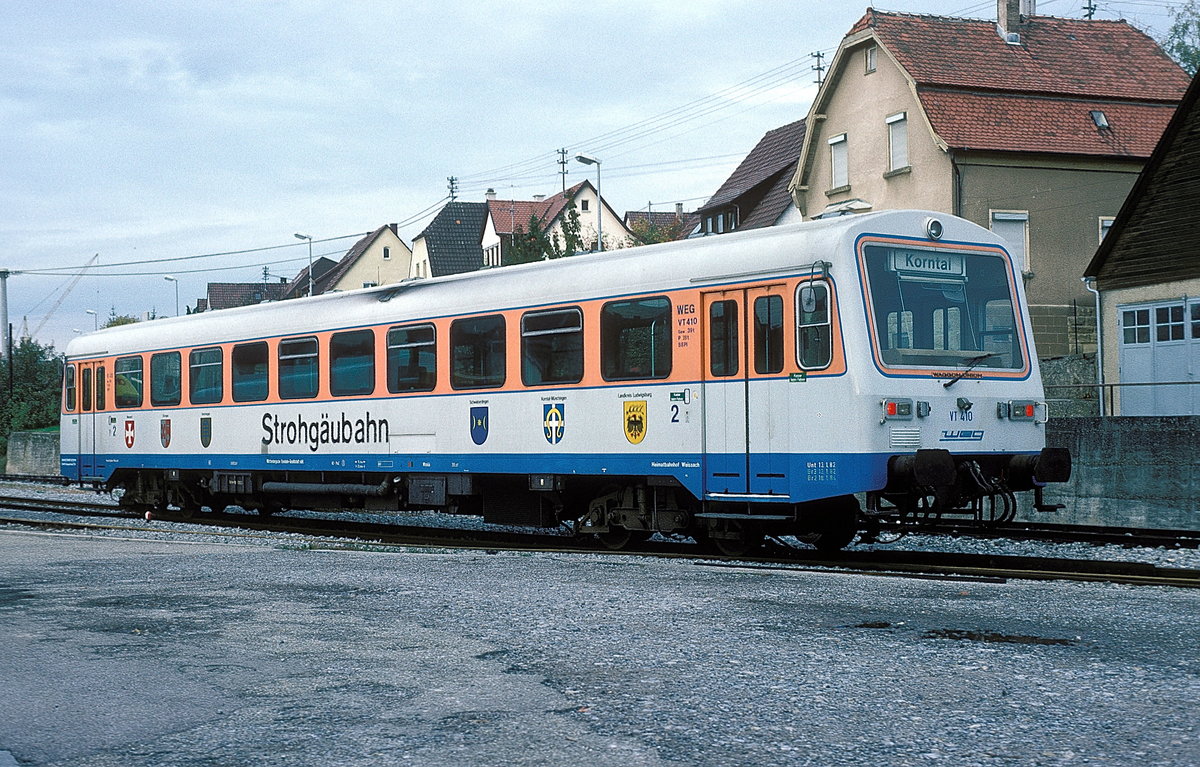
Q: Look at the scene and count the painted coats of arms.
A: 6